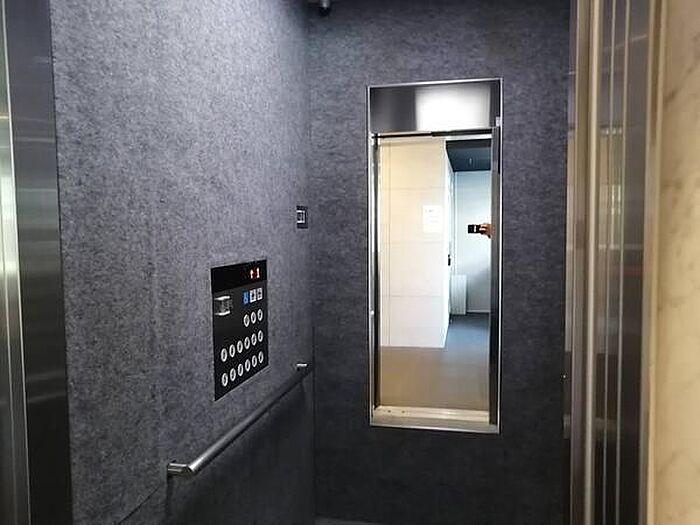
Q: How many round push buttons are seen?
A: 15